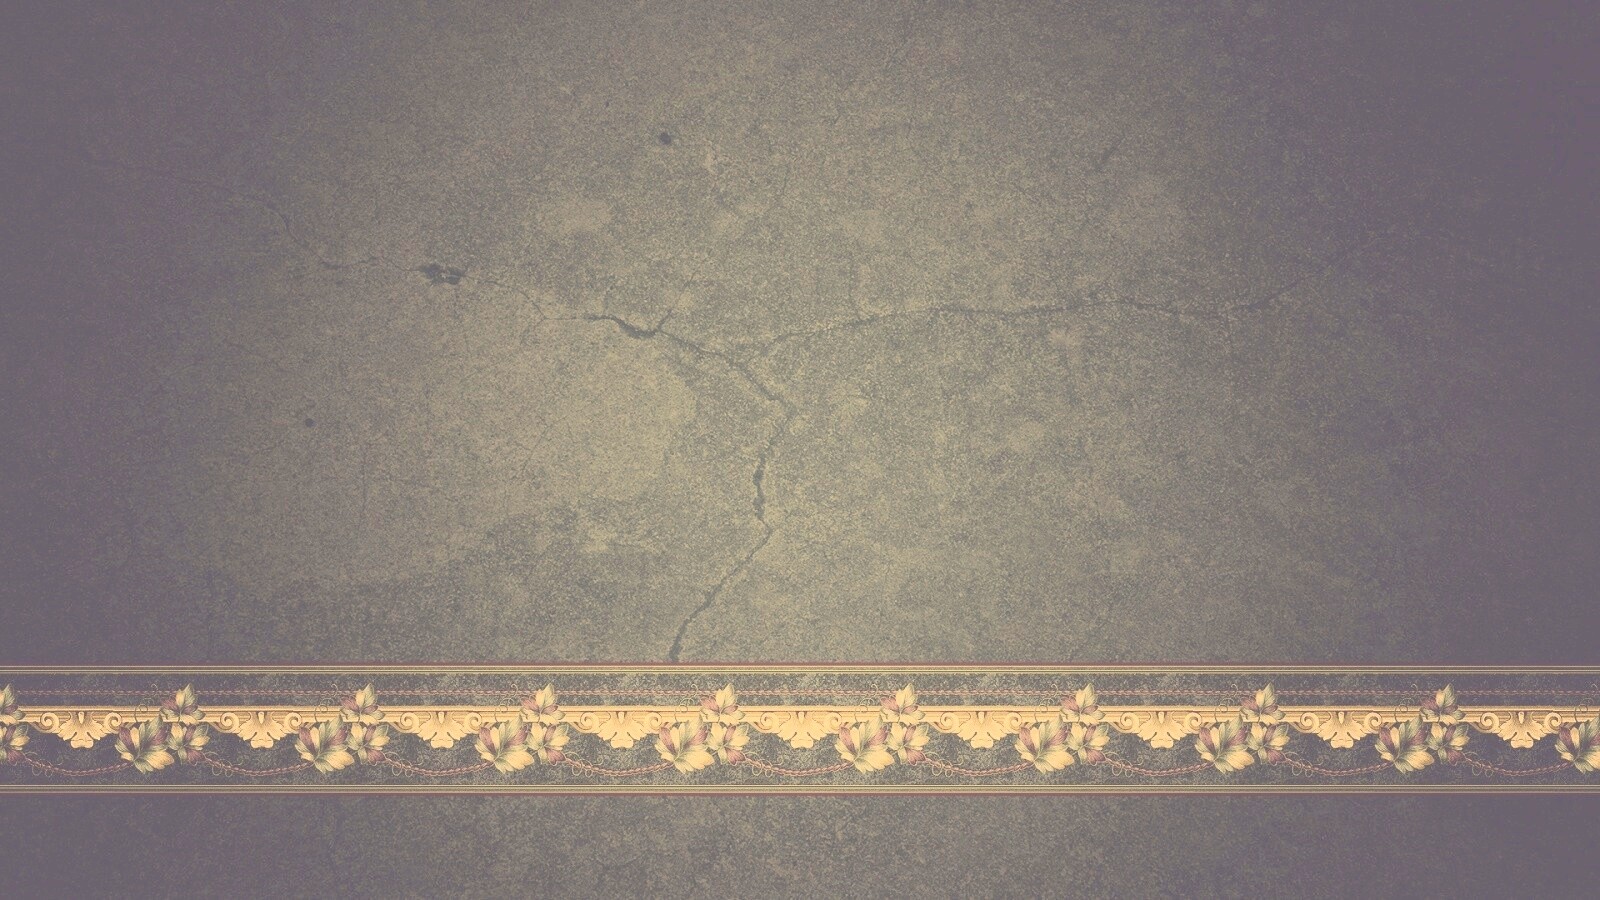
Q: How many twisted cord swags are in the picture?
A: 9